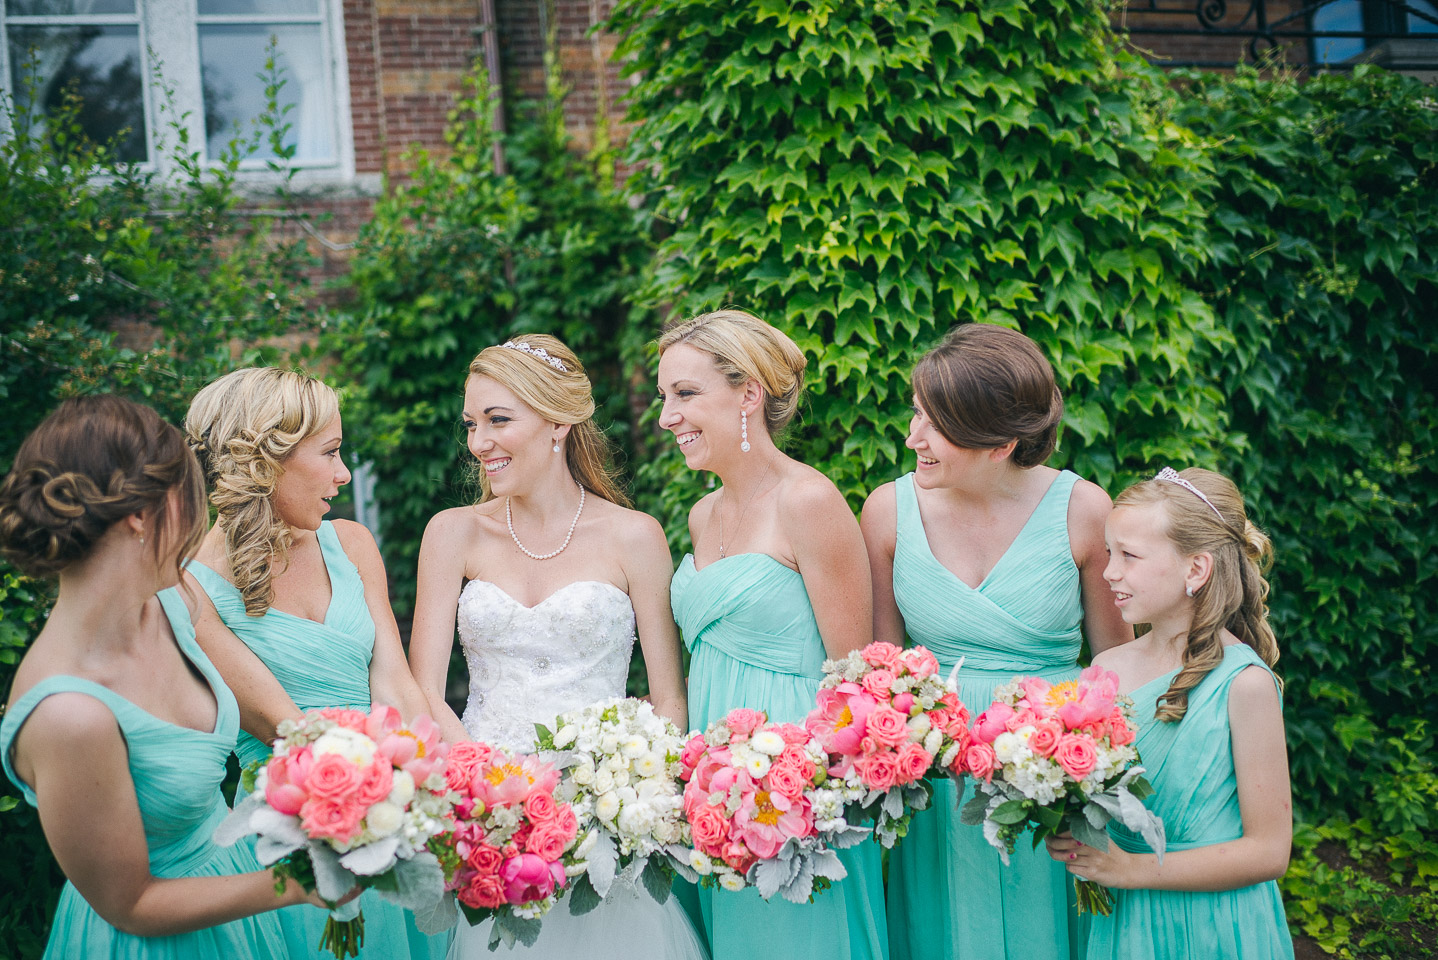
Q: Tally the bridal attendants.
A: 5